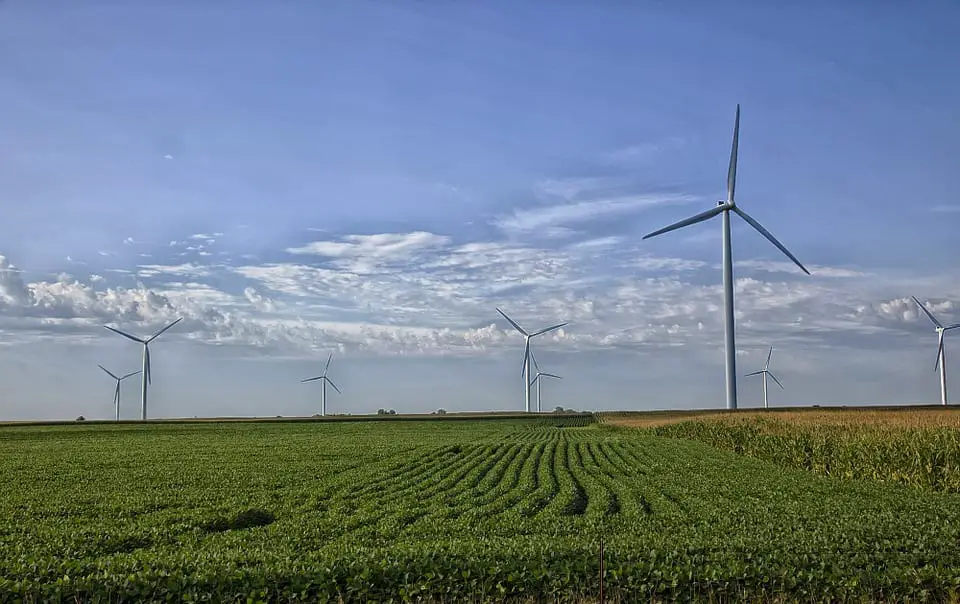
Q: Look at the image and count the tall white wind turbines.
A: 8